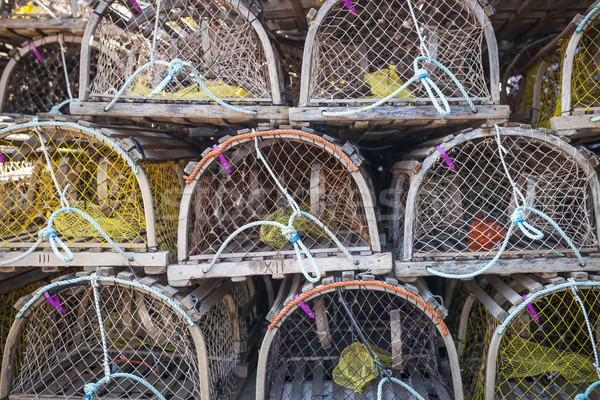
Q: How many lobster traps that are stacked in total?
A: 10